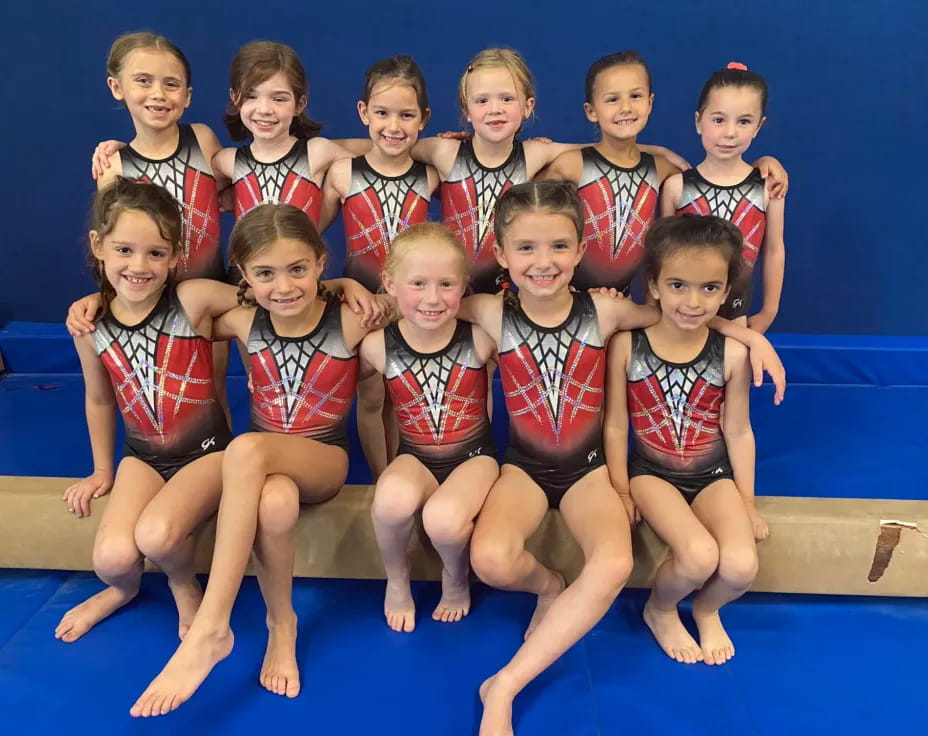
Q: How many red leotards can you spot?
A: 11